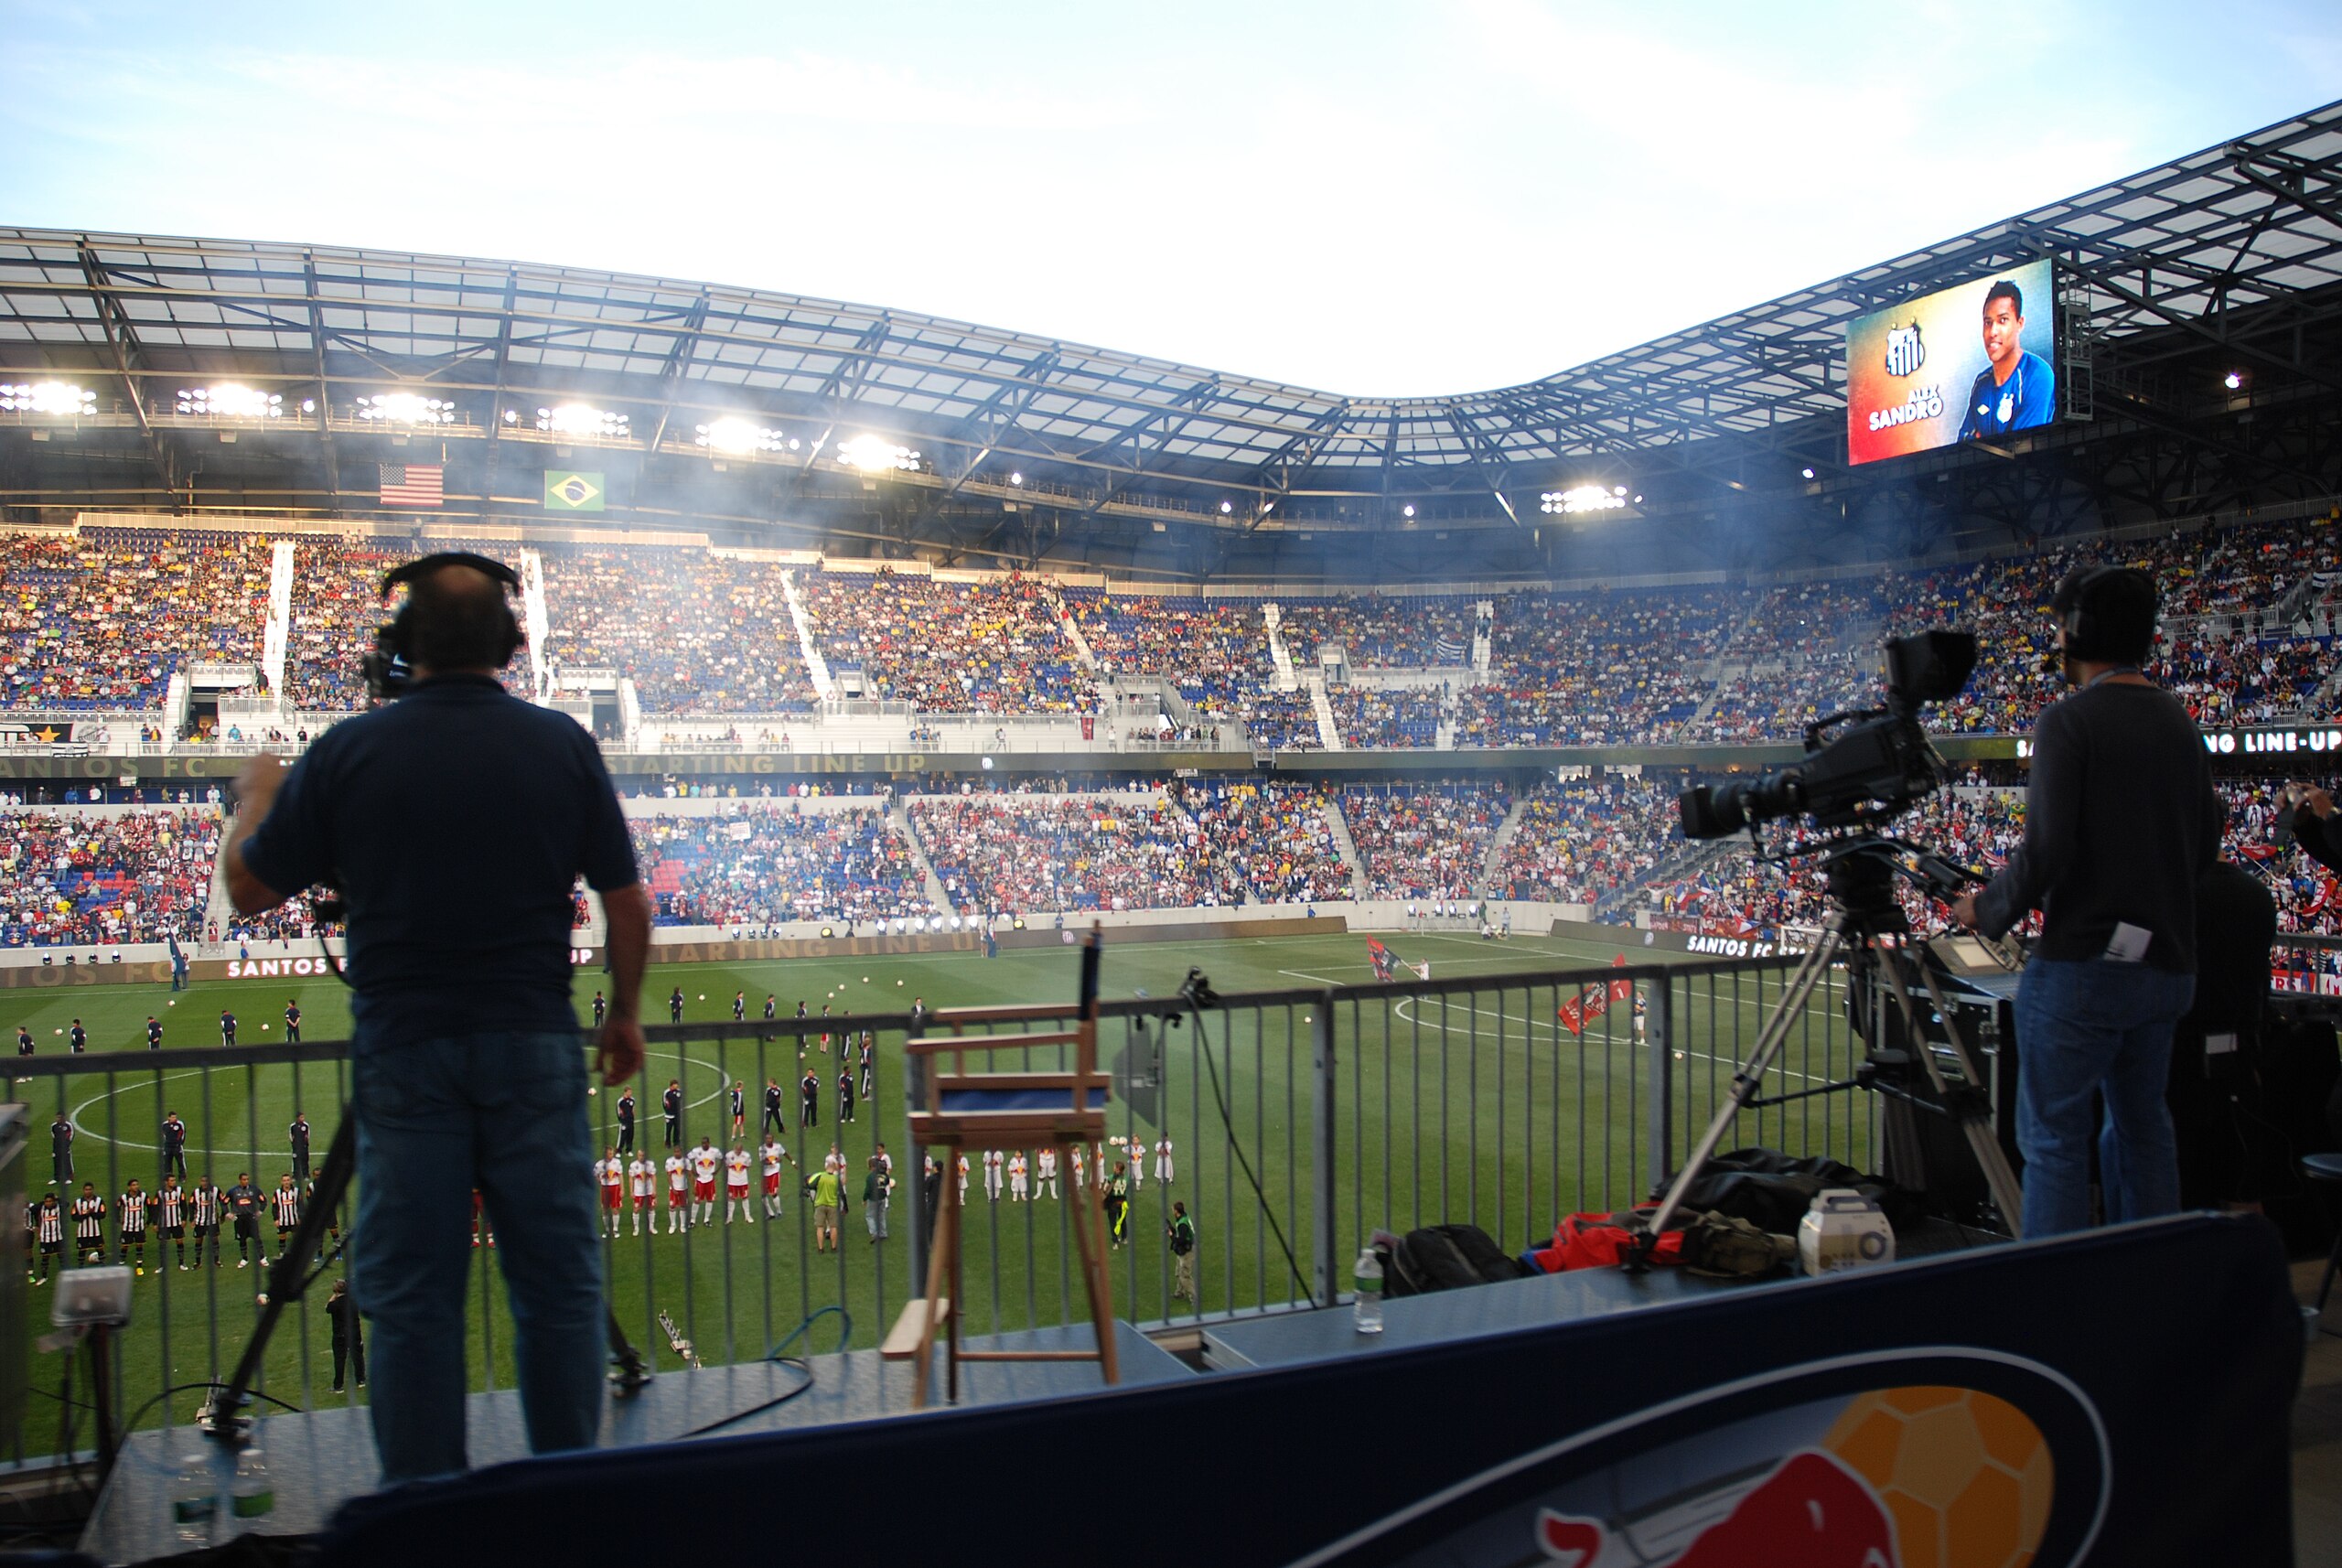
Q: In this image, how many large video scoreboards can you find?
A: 1